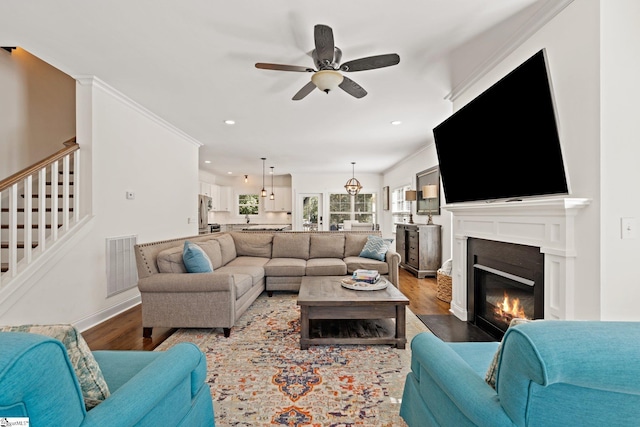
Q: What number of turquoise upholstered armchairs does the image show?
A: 2